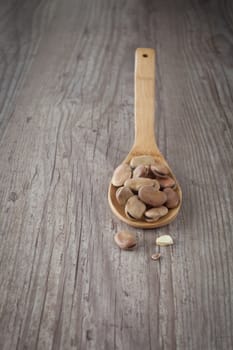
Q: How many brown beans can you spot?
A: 12